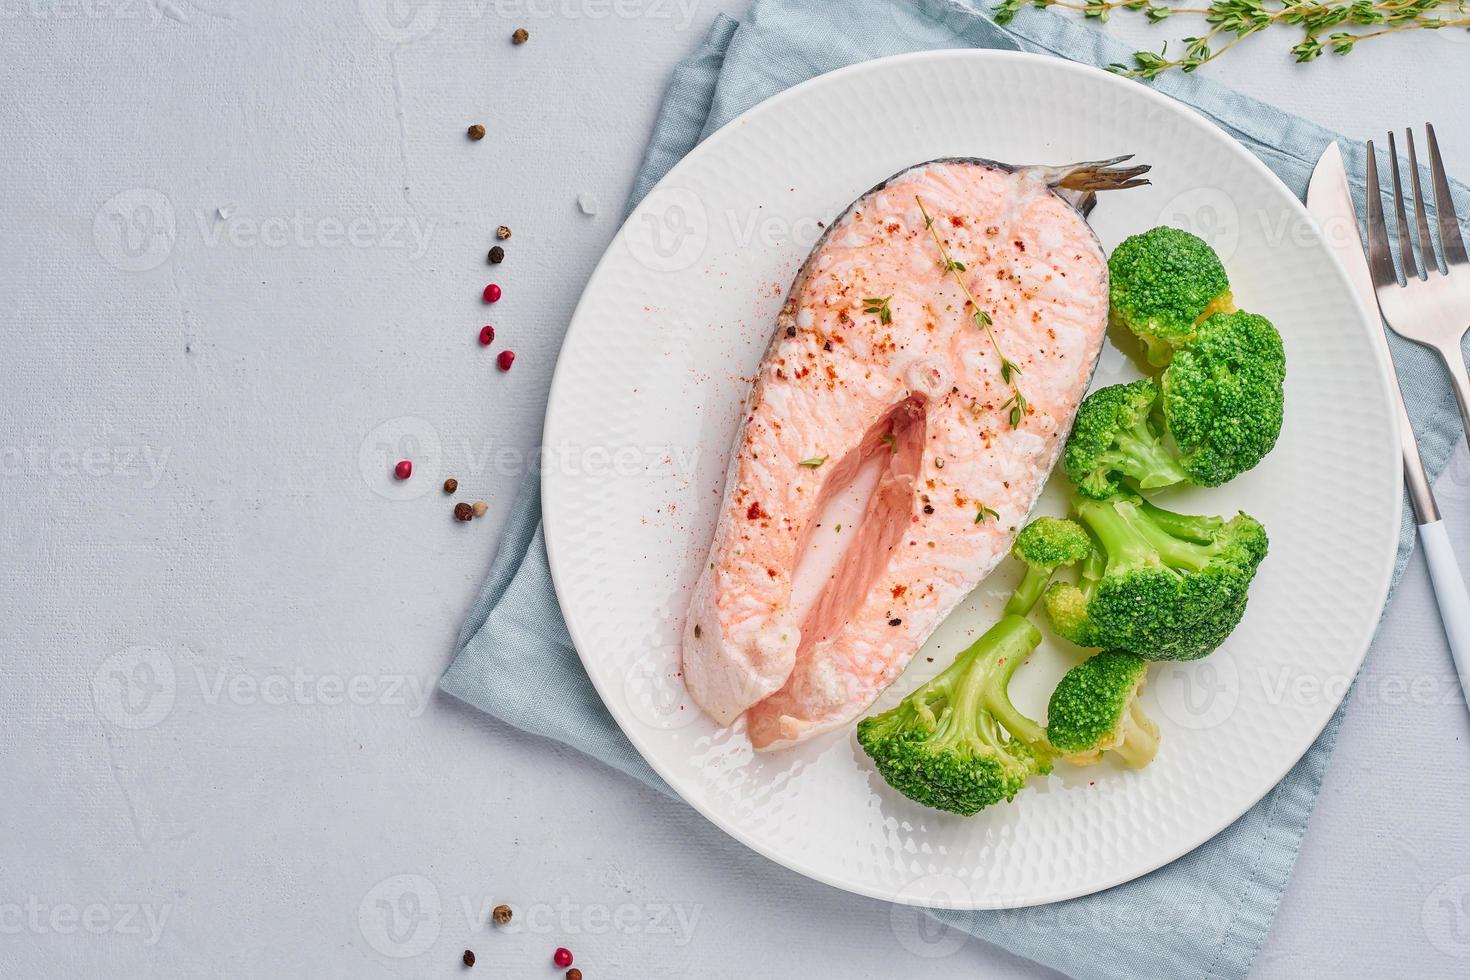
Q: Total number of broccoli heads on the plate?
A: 7